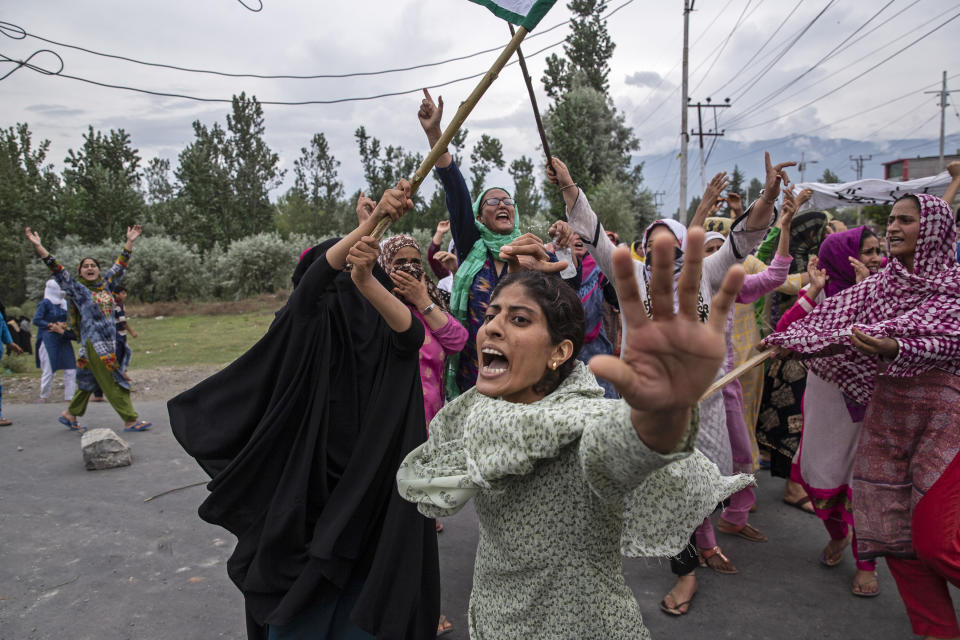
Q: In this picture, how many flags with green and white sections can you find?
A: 1